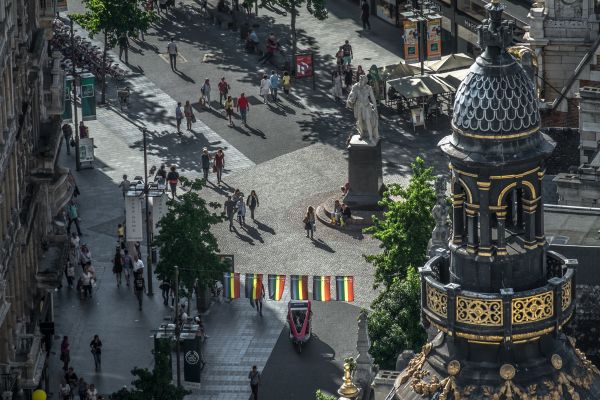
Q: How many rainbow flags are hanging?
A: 6